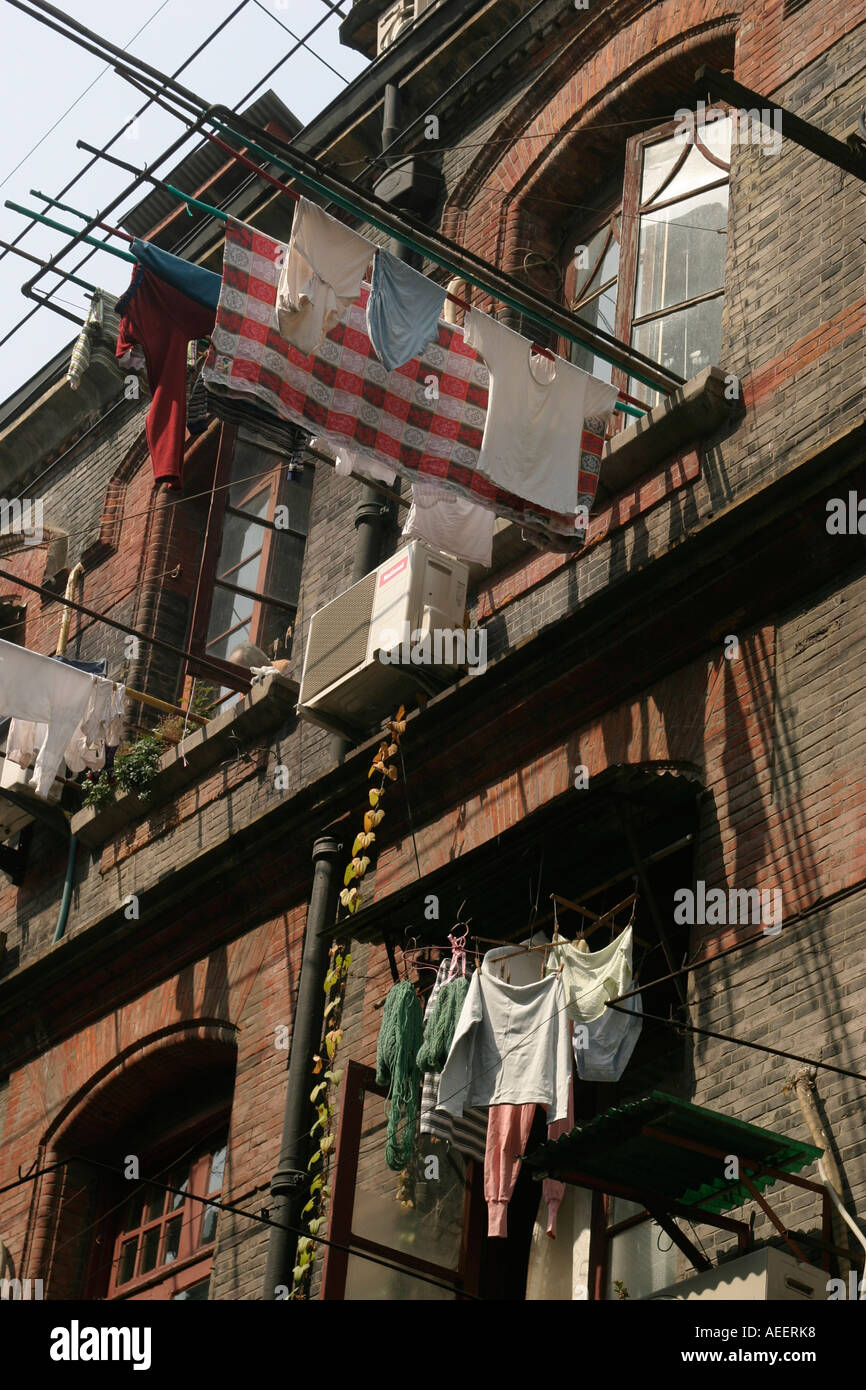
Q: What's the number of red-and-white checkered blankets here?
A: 1